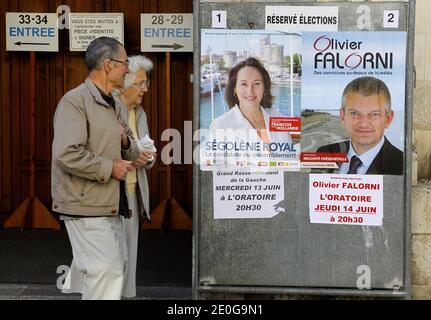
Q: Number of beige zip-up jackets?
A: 1